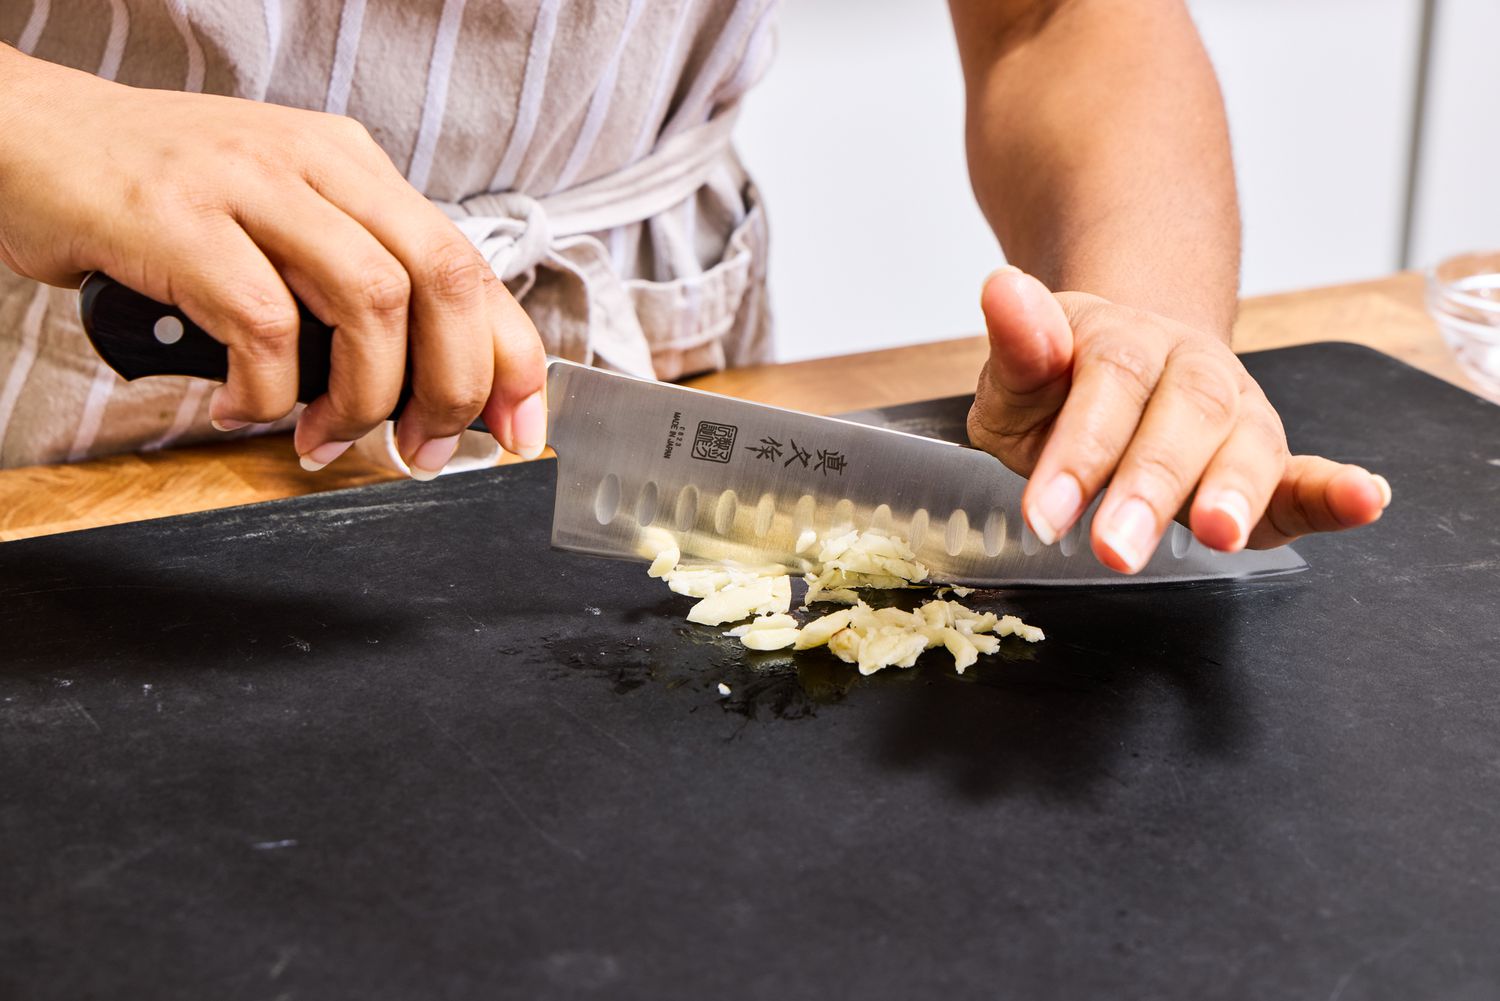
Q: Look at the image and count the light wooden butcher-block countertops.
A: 1